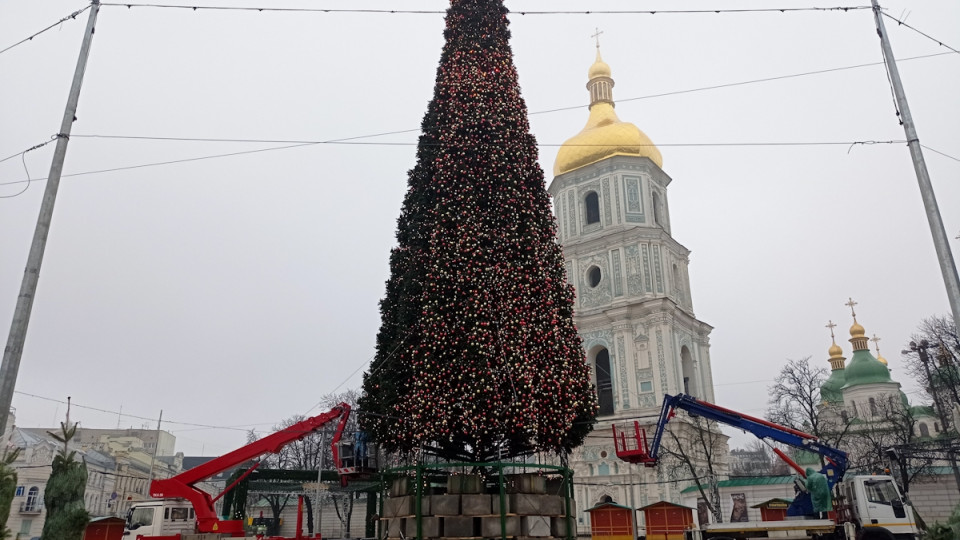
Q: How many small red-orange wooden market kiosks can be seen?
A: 4